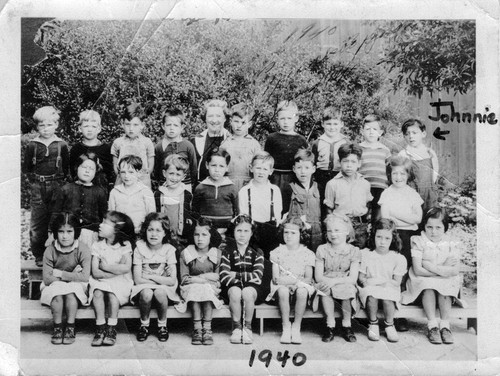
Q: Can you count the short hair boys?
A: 15